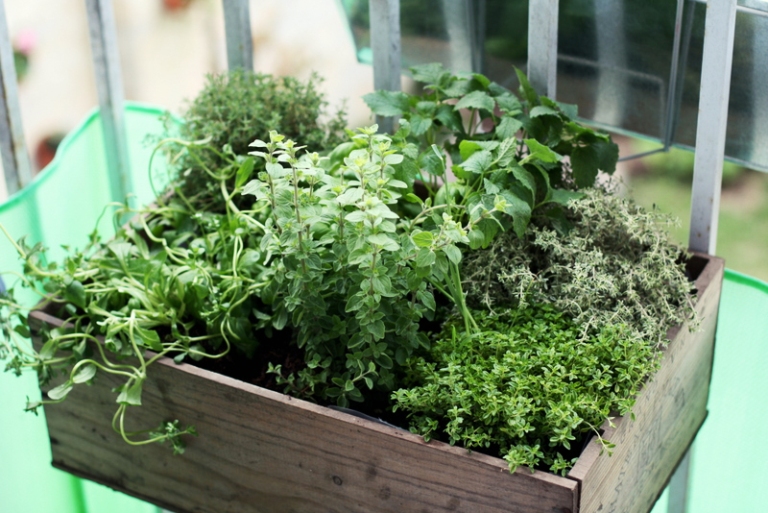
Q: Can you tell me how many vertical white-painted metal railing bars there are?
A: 6